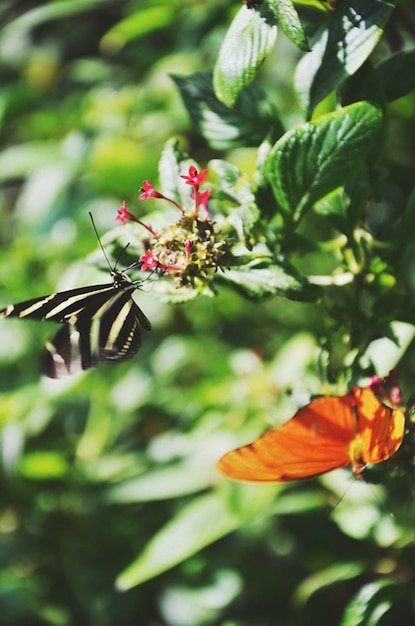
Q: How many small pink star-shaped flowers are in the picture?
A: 5